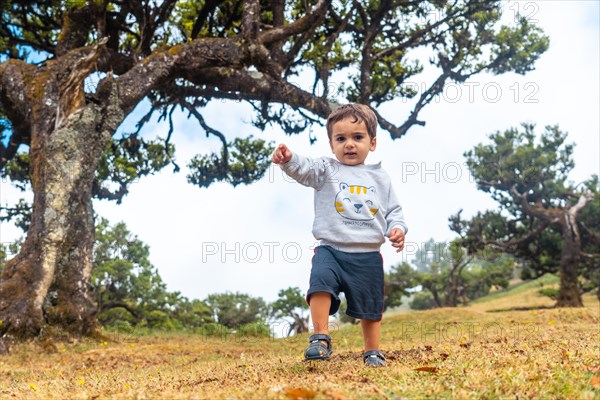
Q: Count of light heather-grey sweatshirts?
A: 1